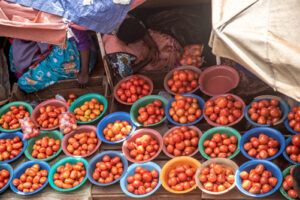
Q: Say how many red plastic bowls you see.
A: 8